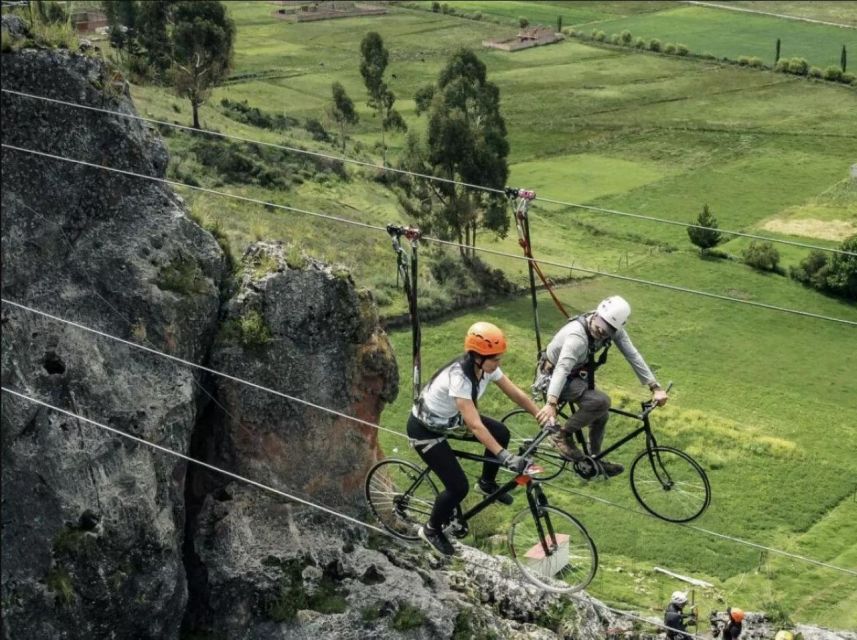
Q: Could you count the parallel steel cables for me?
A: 4